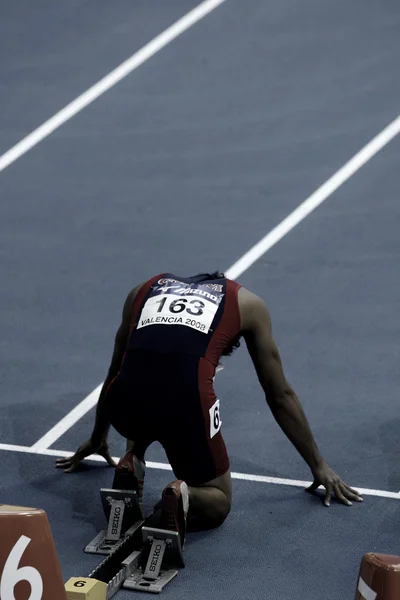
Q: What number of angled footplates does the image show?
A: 2